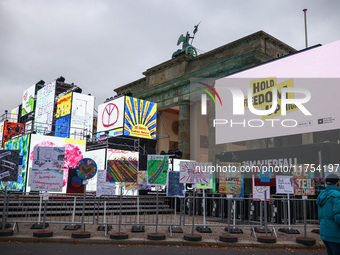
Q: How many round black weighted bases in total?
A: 9